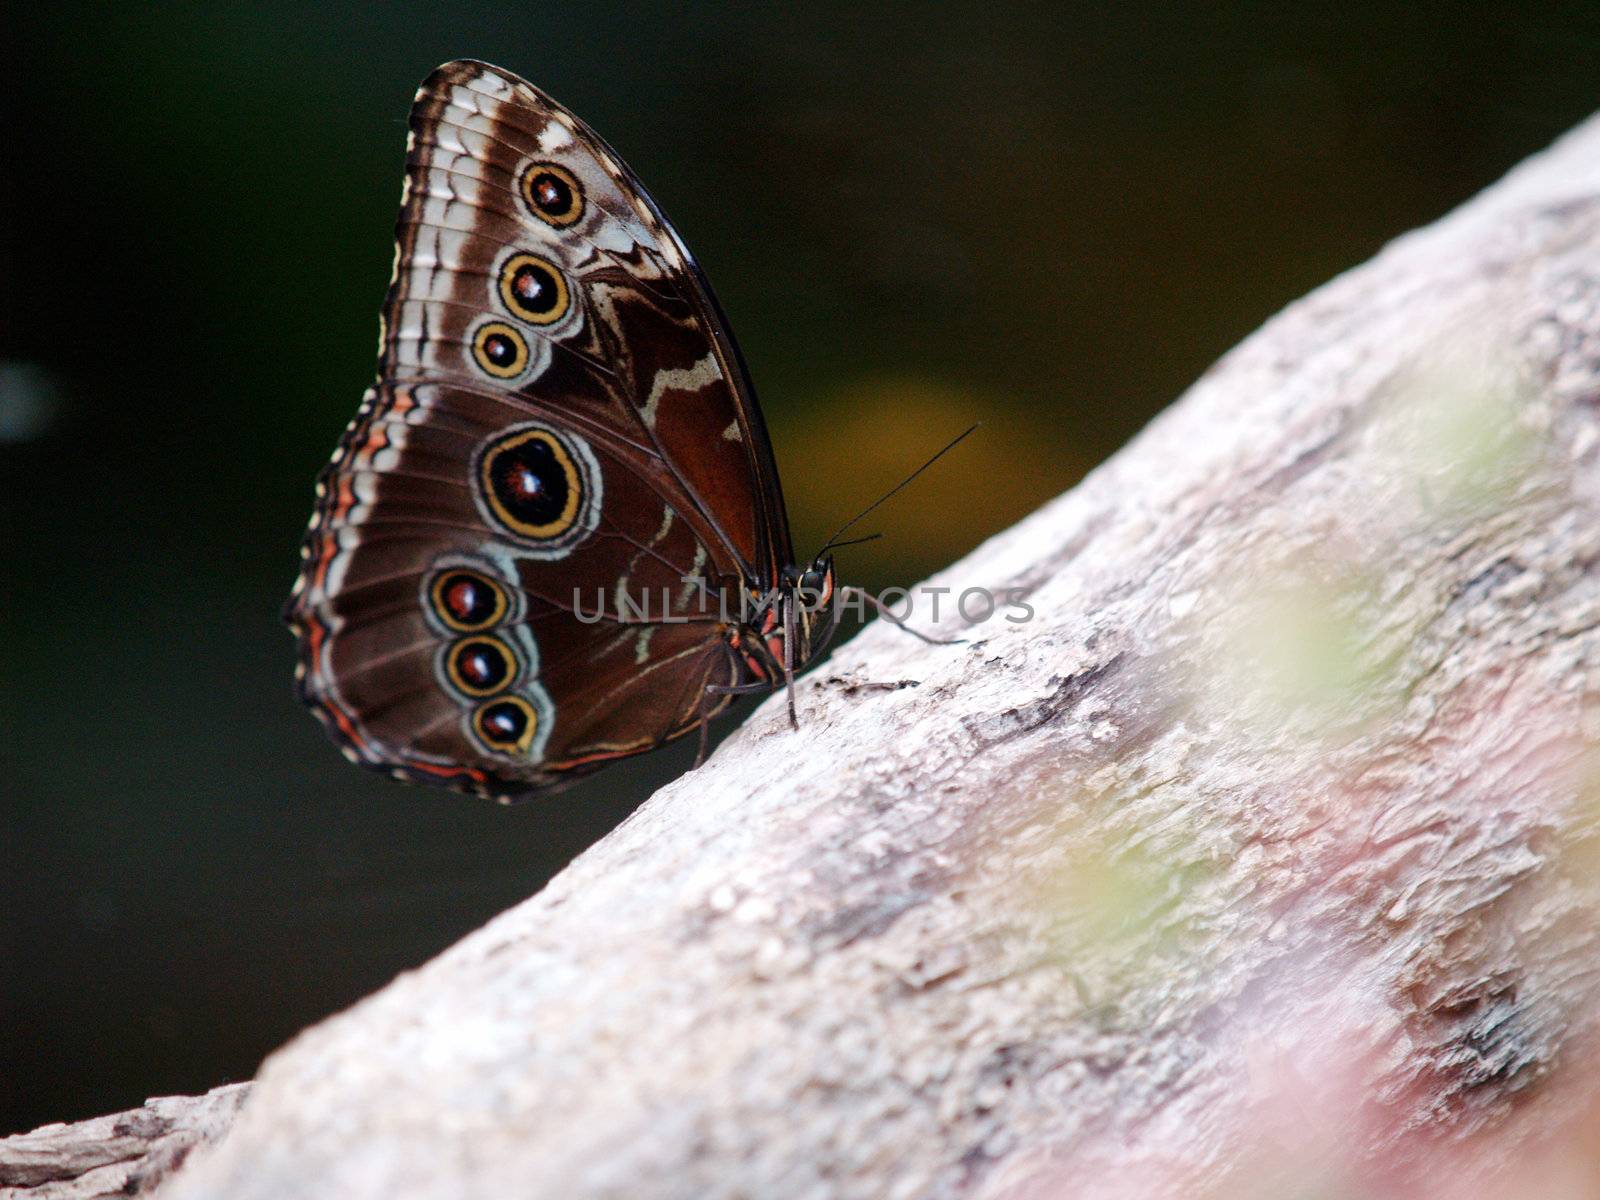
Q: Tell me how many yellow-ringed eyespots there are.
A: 7